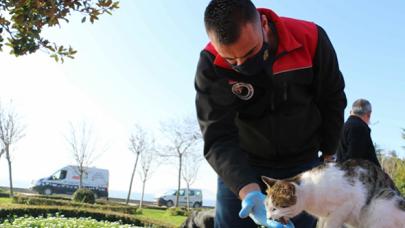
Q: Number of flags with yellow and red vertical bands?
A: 0